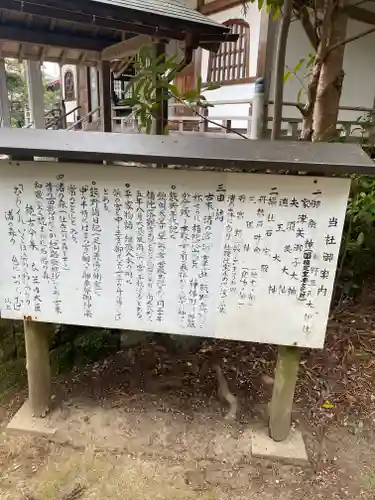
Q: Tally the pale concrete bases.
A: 2